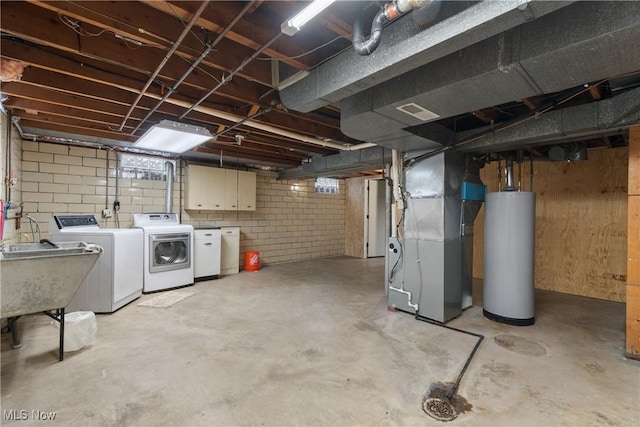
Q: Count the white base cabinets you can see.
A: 2